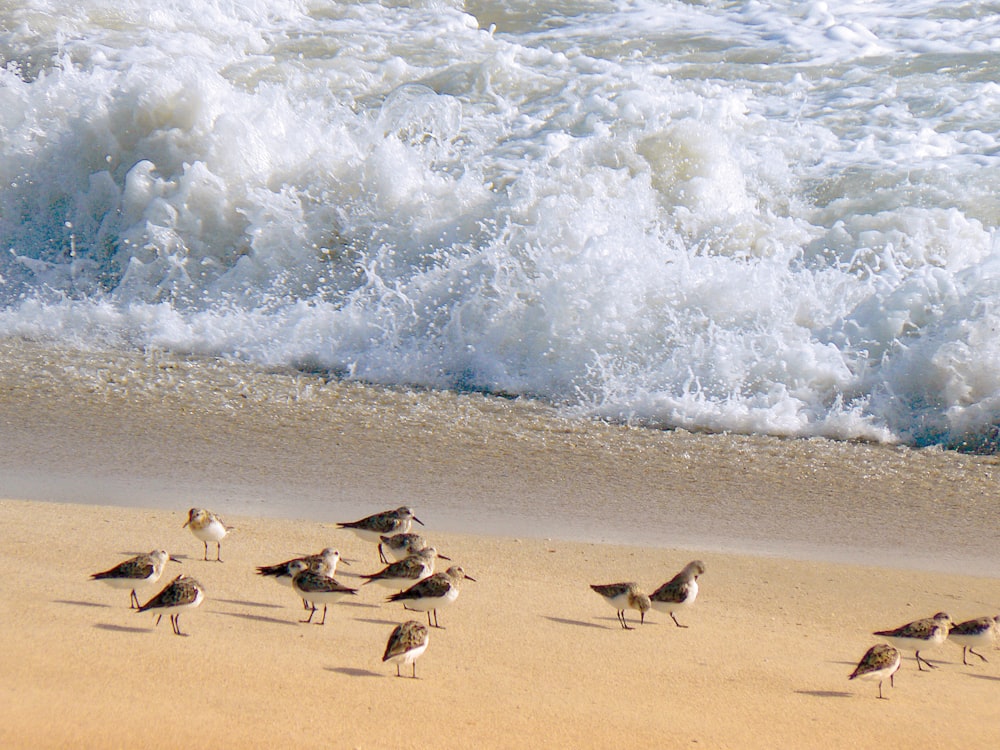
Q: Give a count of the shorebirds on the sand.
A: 15